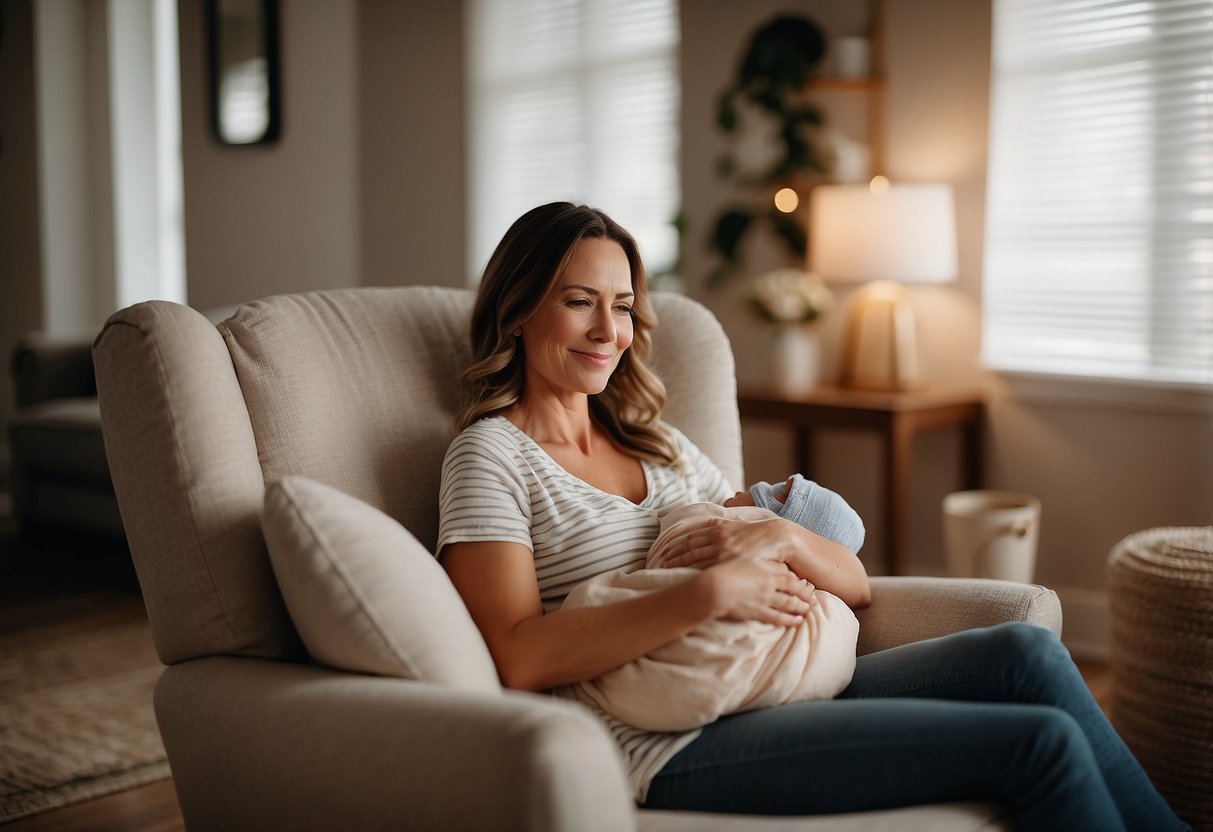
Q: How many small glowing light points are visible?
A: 2